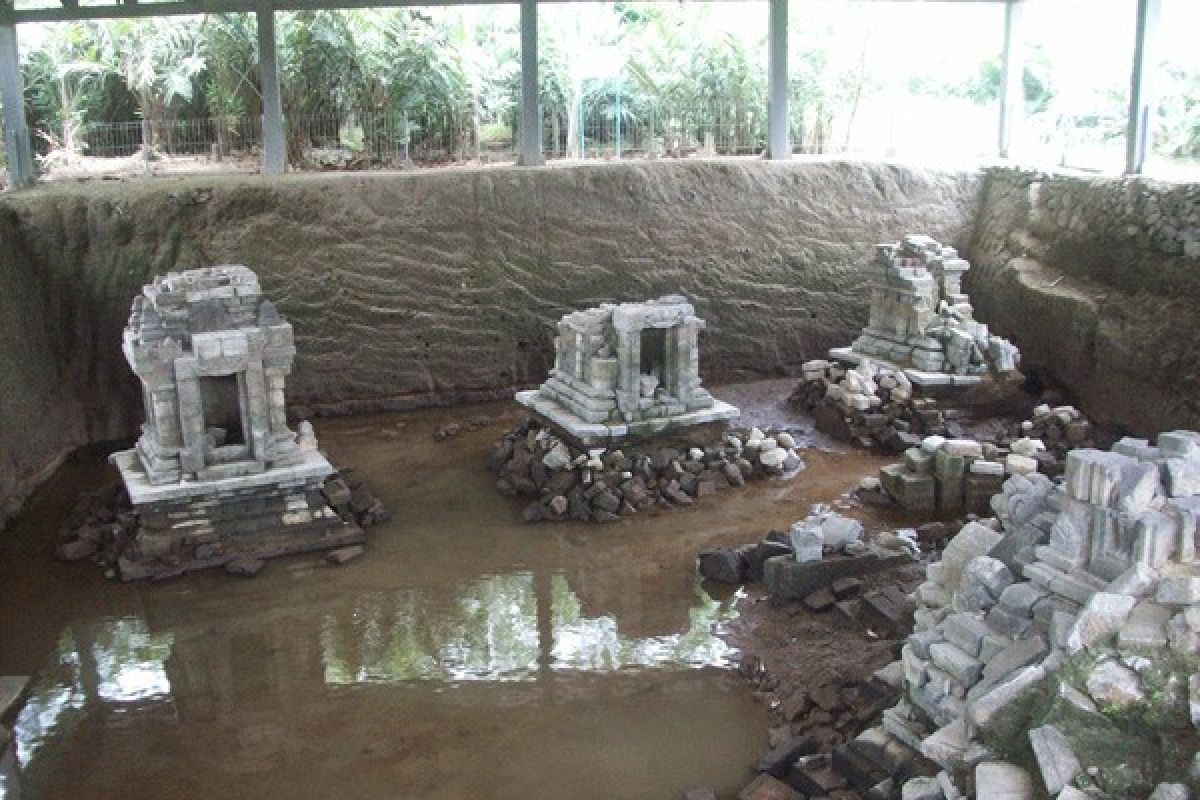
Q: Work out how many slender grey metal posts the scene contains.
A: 6